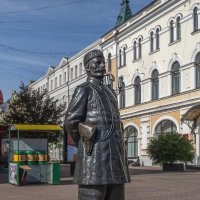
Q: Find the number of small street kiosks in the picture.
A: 1